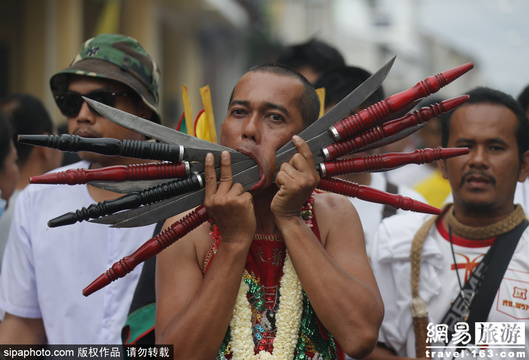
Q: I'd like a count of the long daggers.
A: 8